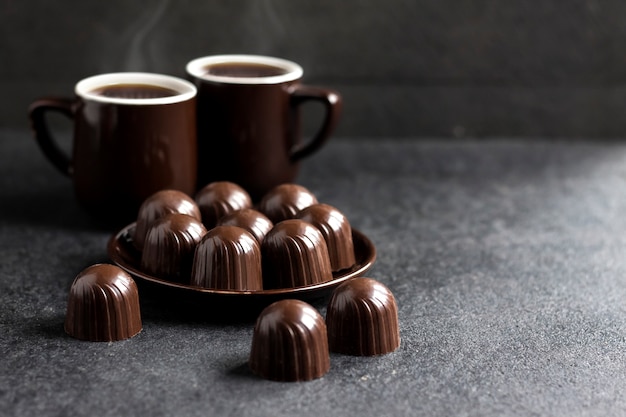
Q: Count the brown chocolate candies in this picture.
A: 11